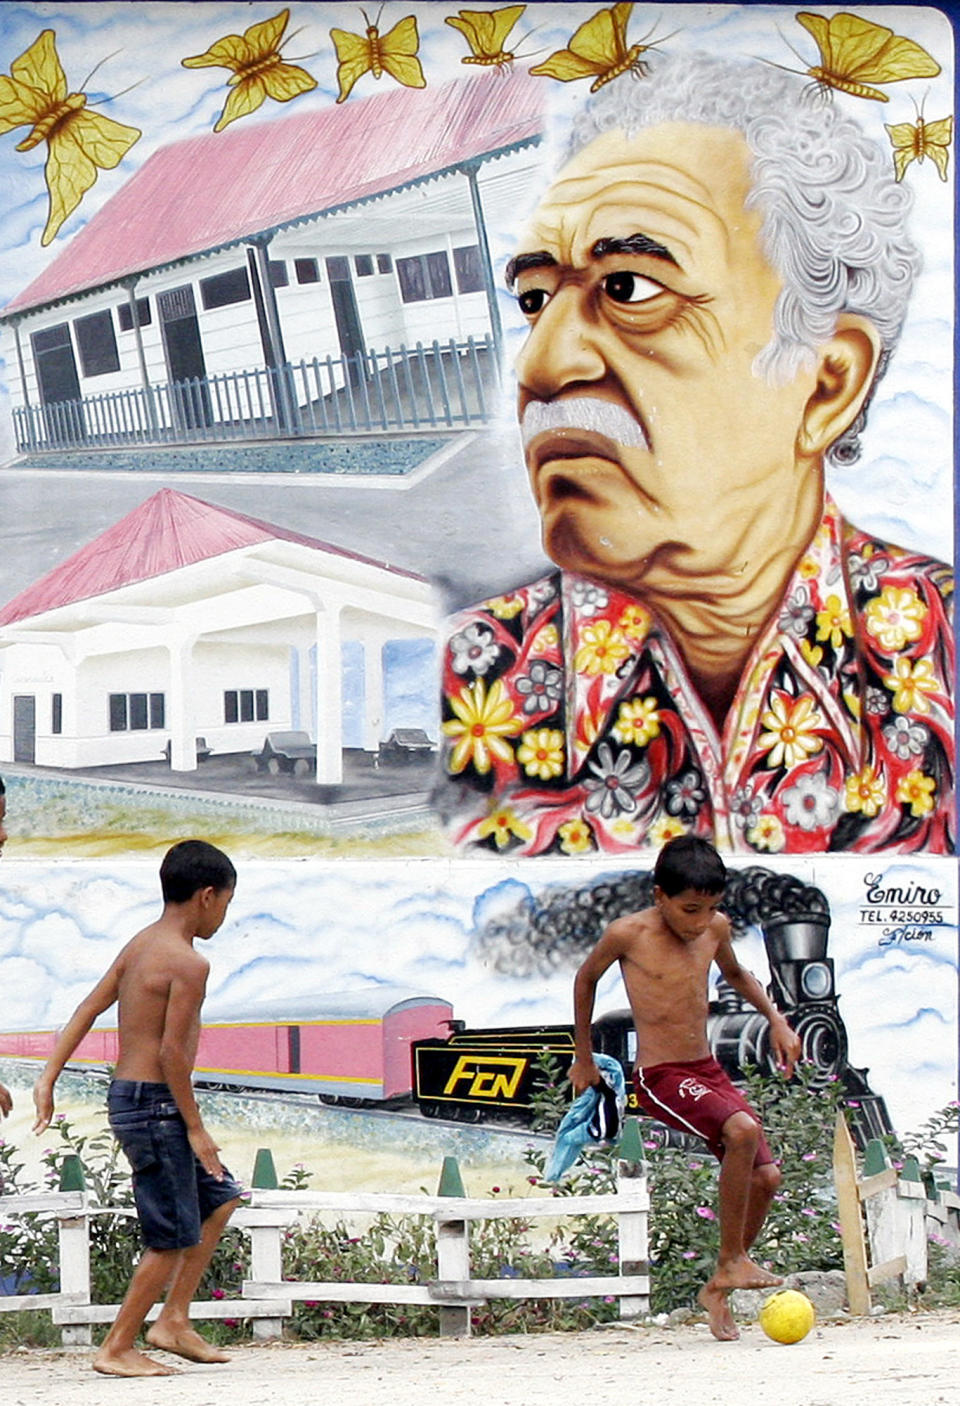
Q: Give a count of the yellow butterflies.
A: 7